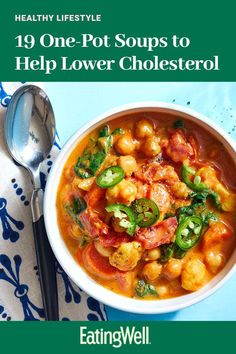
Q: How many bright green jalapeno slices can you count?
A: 5